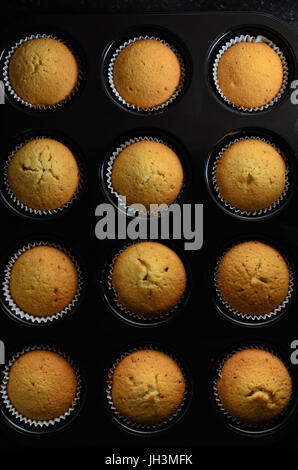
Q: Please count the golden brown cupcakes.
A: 12